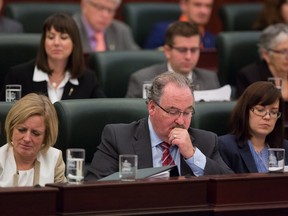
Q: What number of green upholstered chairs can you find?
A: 9